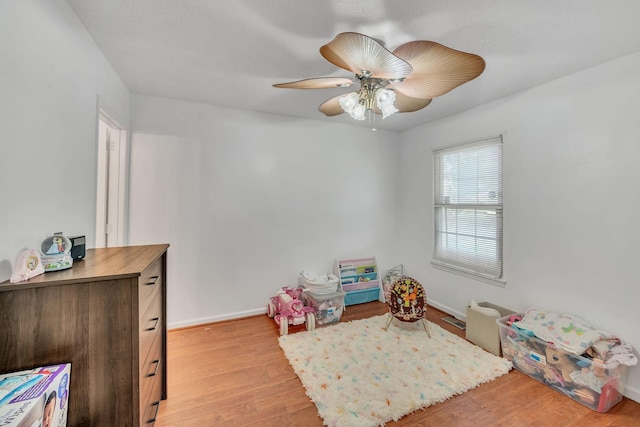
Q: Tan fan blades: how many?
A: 5